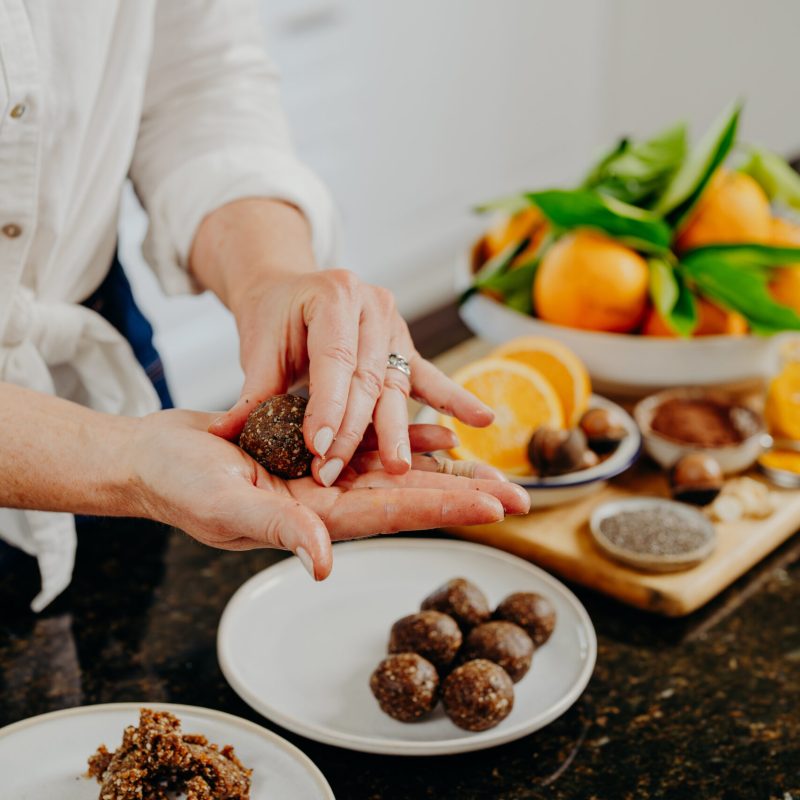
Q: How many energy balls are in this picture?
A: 7